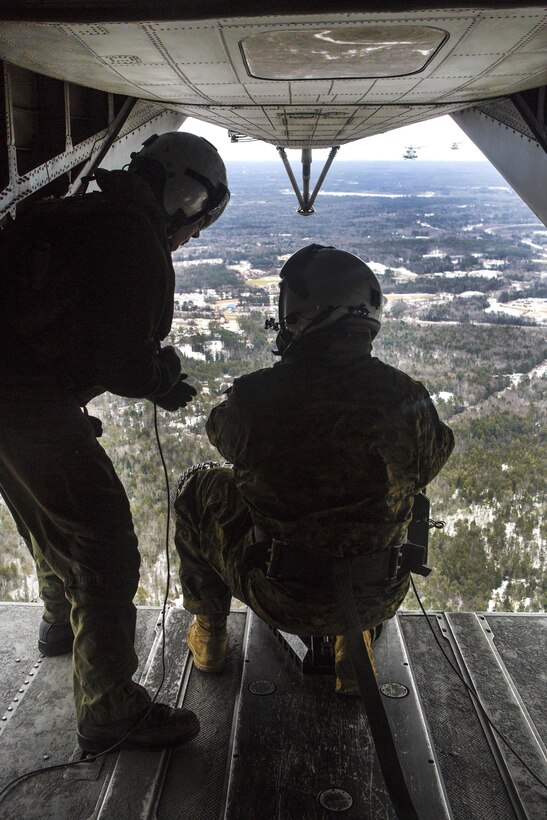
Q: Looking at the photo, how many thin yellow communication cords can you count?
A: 0